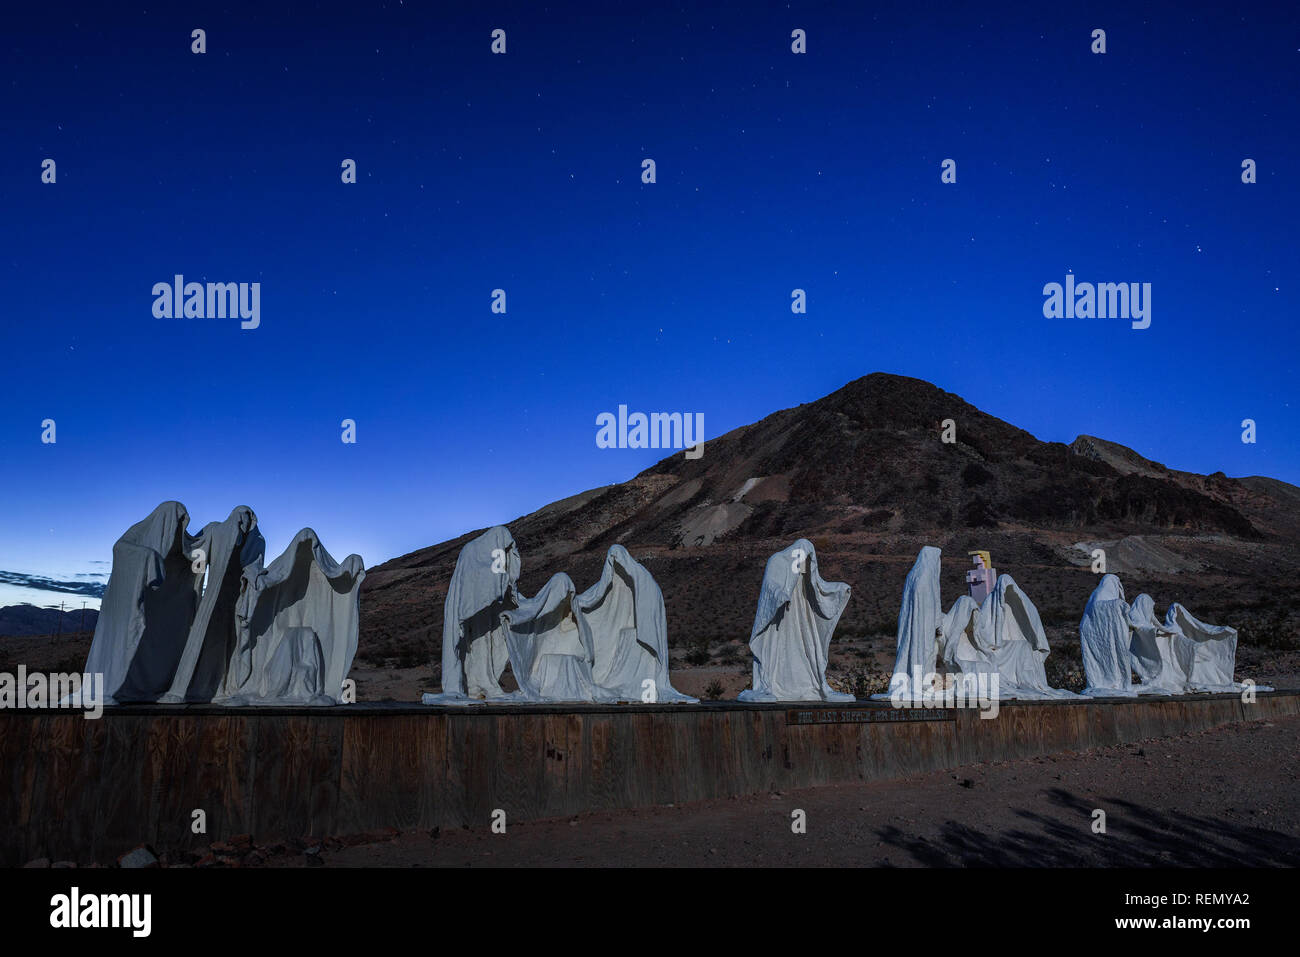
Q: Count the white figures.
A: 13